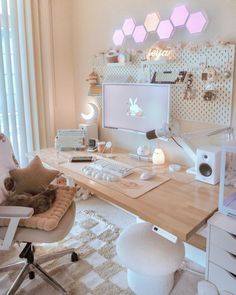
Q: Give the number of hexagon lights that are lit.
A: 7